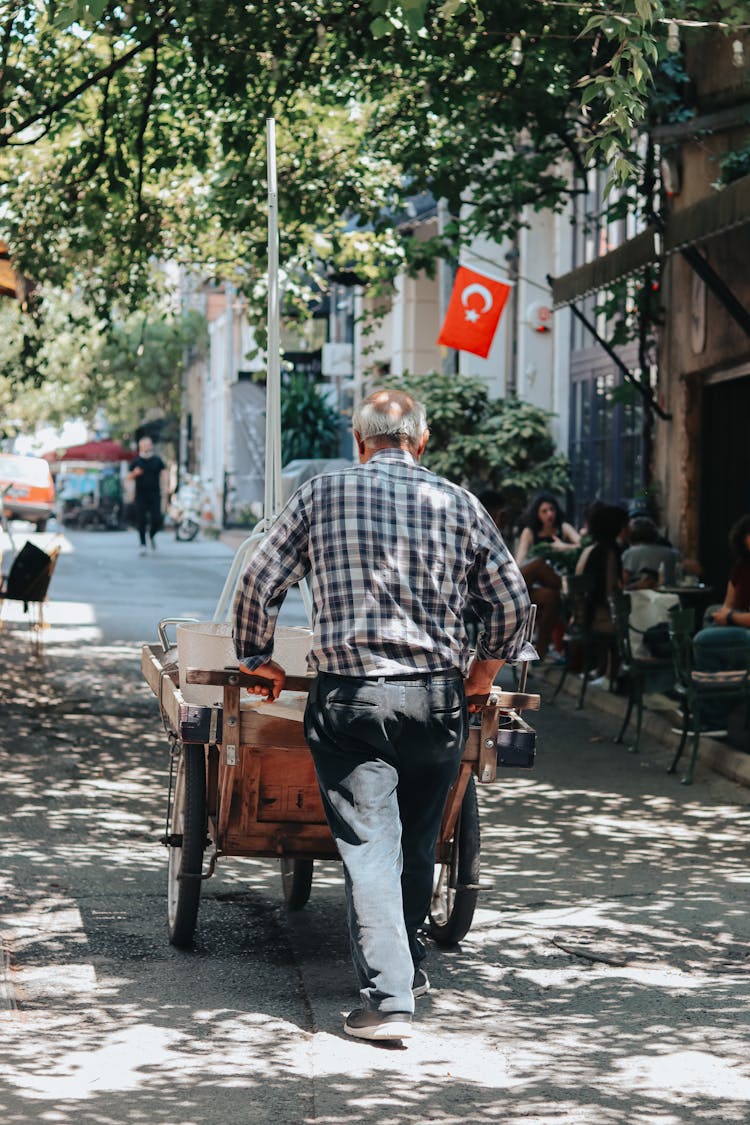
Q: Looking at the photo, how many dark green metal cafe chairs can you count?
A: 3